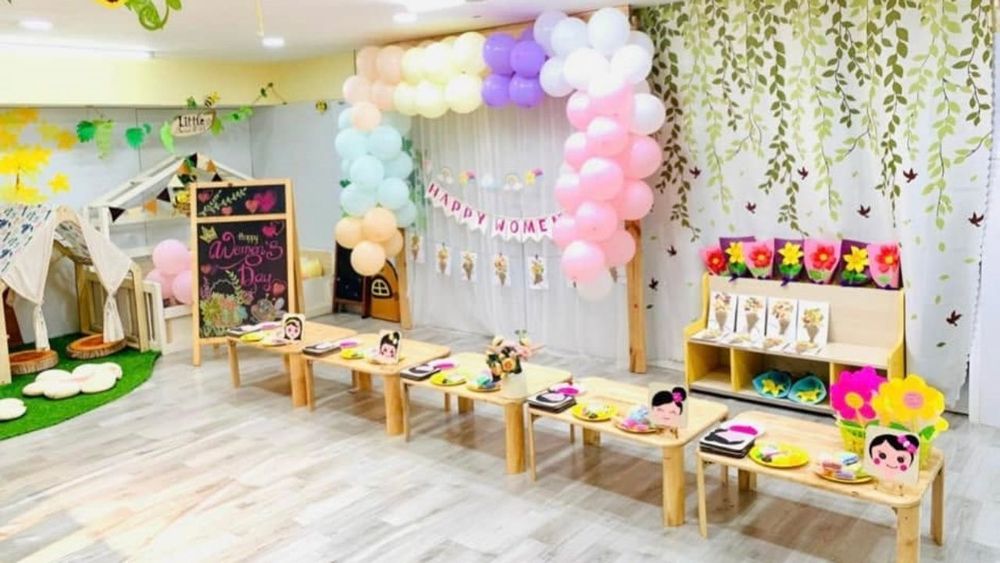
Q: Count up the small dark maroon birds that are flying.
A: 9